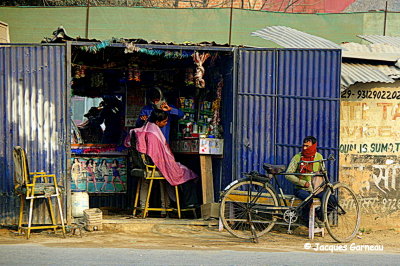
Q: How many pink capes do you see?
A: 1